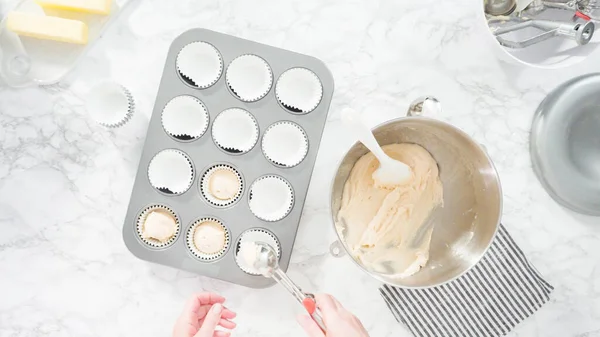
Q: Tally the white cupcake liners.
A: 13